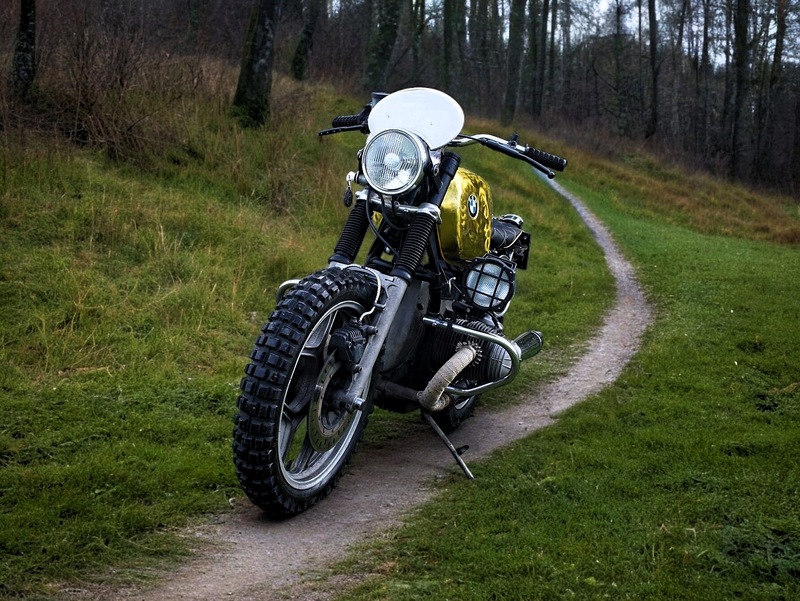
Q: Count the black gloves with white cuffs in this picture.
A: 0